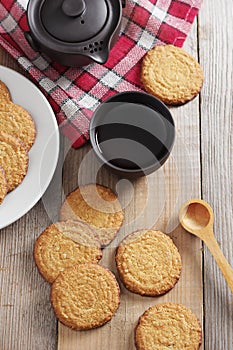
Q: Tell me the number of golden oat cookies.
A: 10